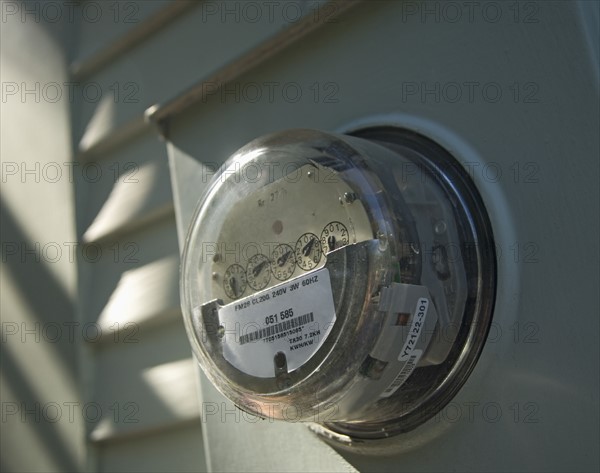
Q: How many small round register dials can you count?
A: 5